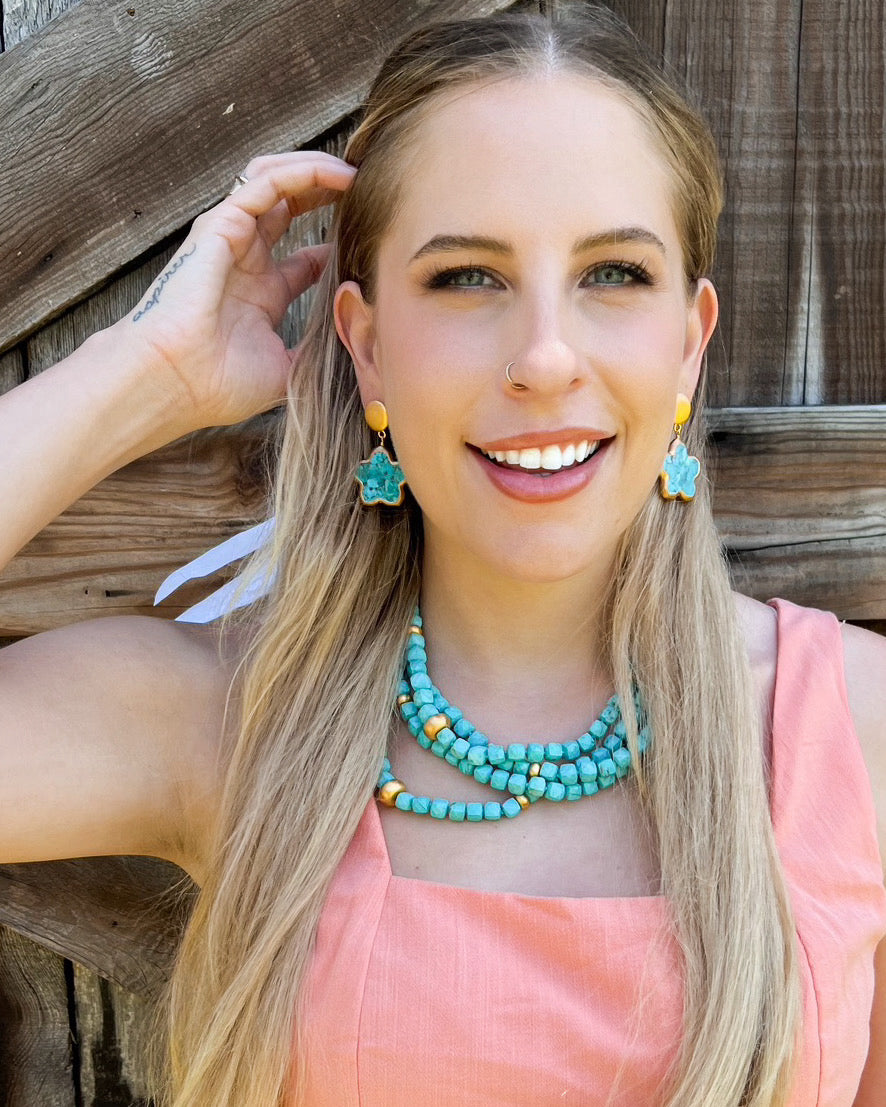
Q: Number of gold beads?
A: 6